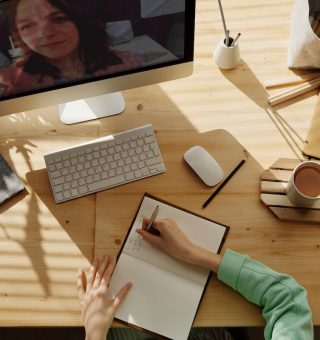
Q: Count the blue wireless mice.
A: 0